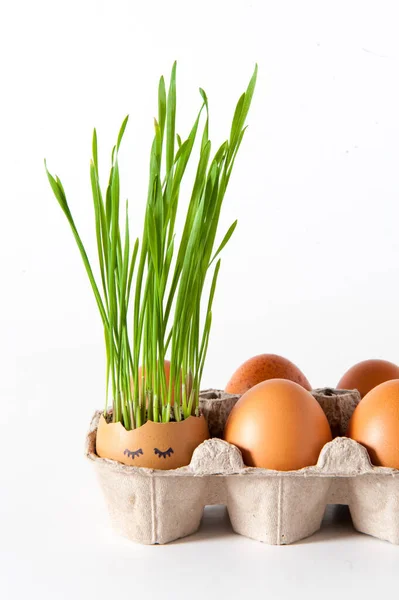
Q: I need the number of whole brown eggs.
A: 5